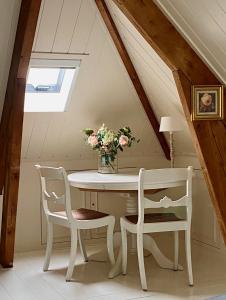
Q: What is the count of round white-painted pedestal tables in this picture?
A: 1